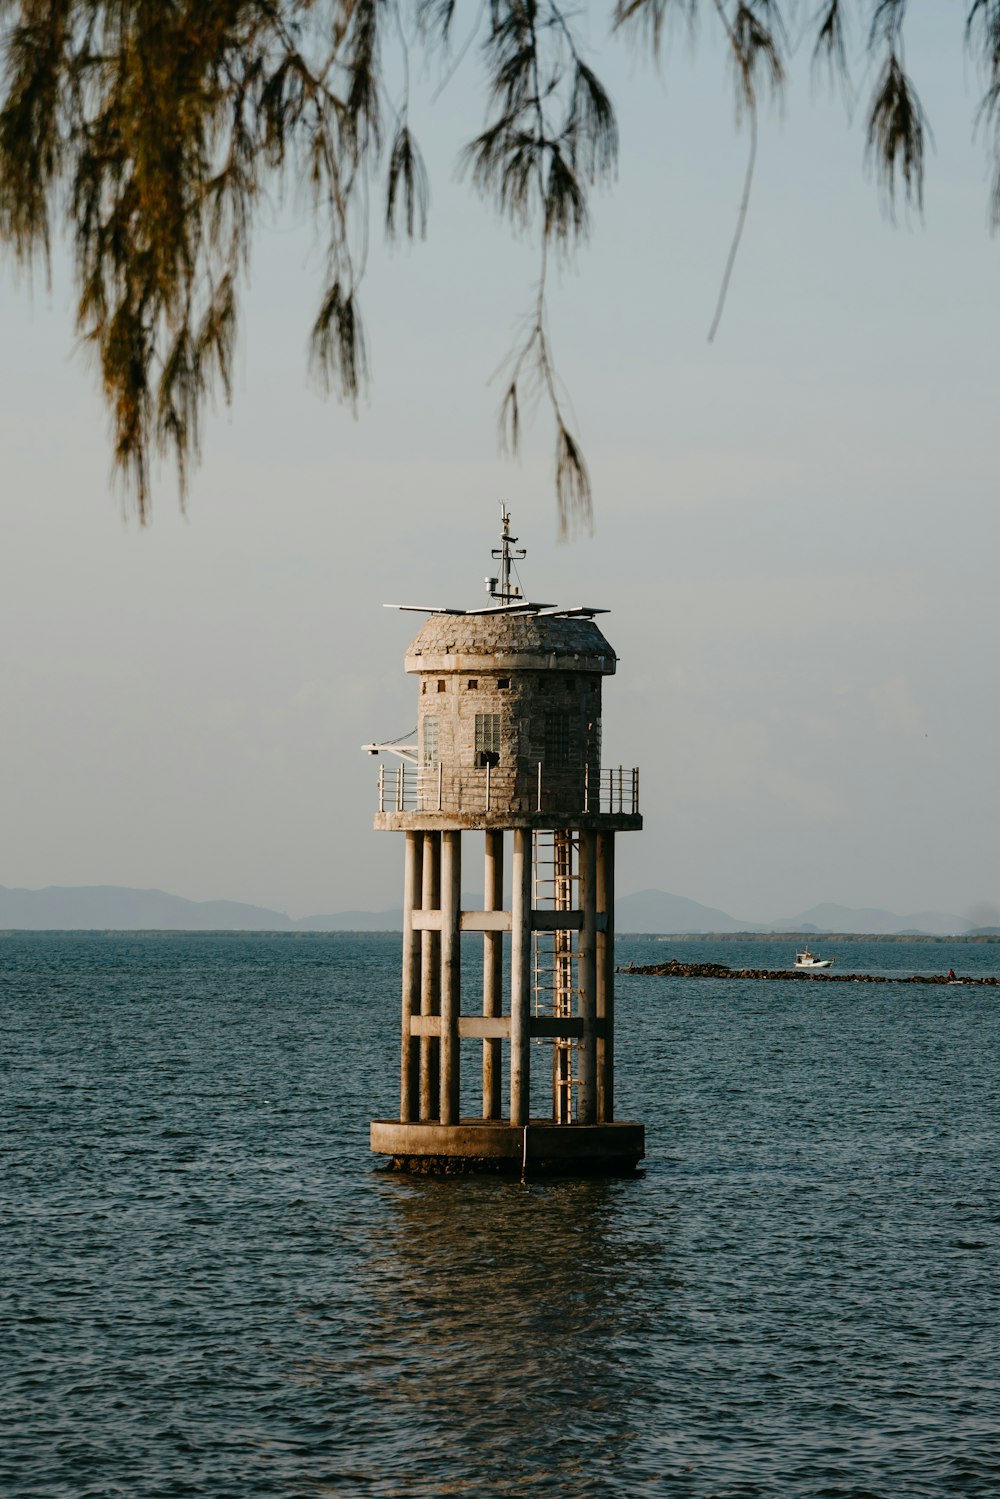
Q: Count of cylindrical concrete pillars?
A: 8